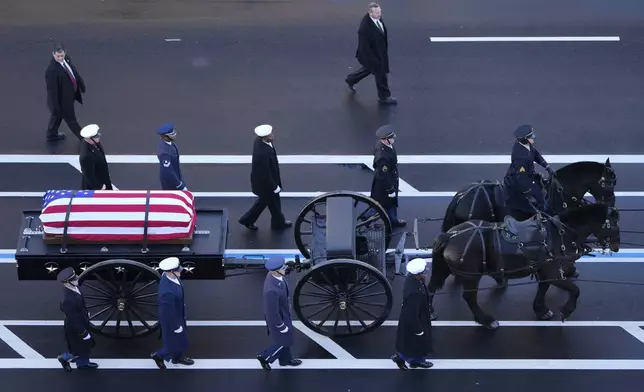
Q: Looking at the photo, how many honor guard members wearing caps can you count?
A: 9